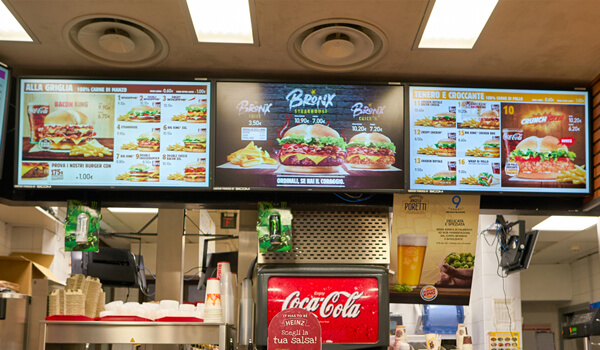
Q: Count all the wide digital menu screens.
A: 3